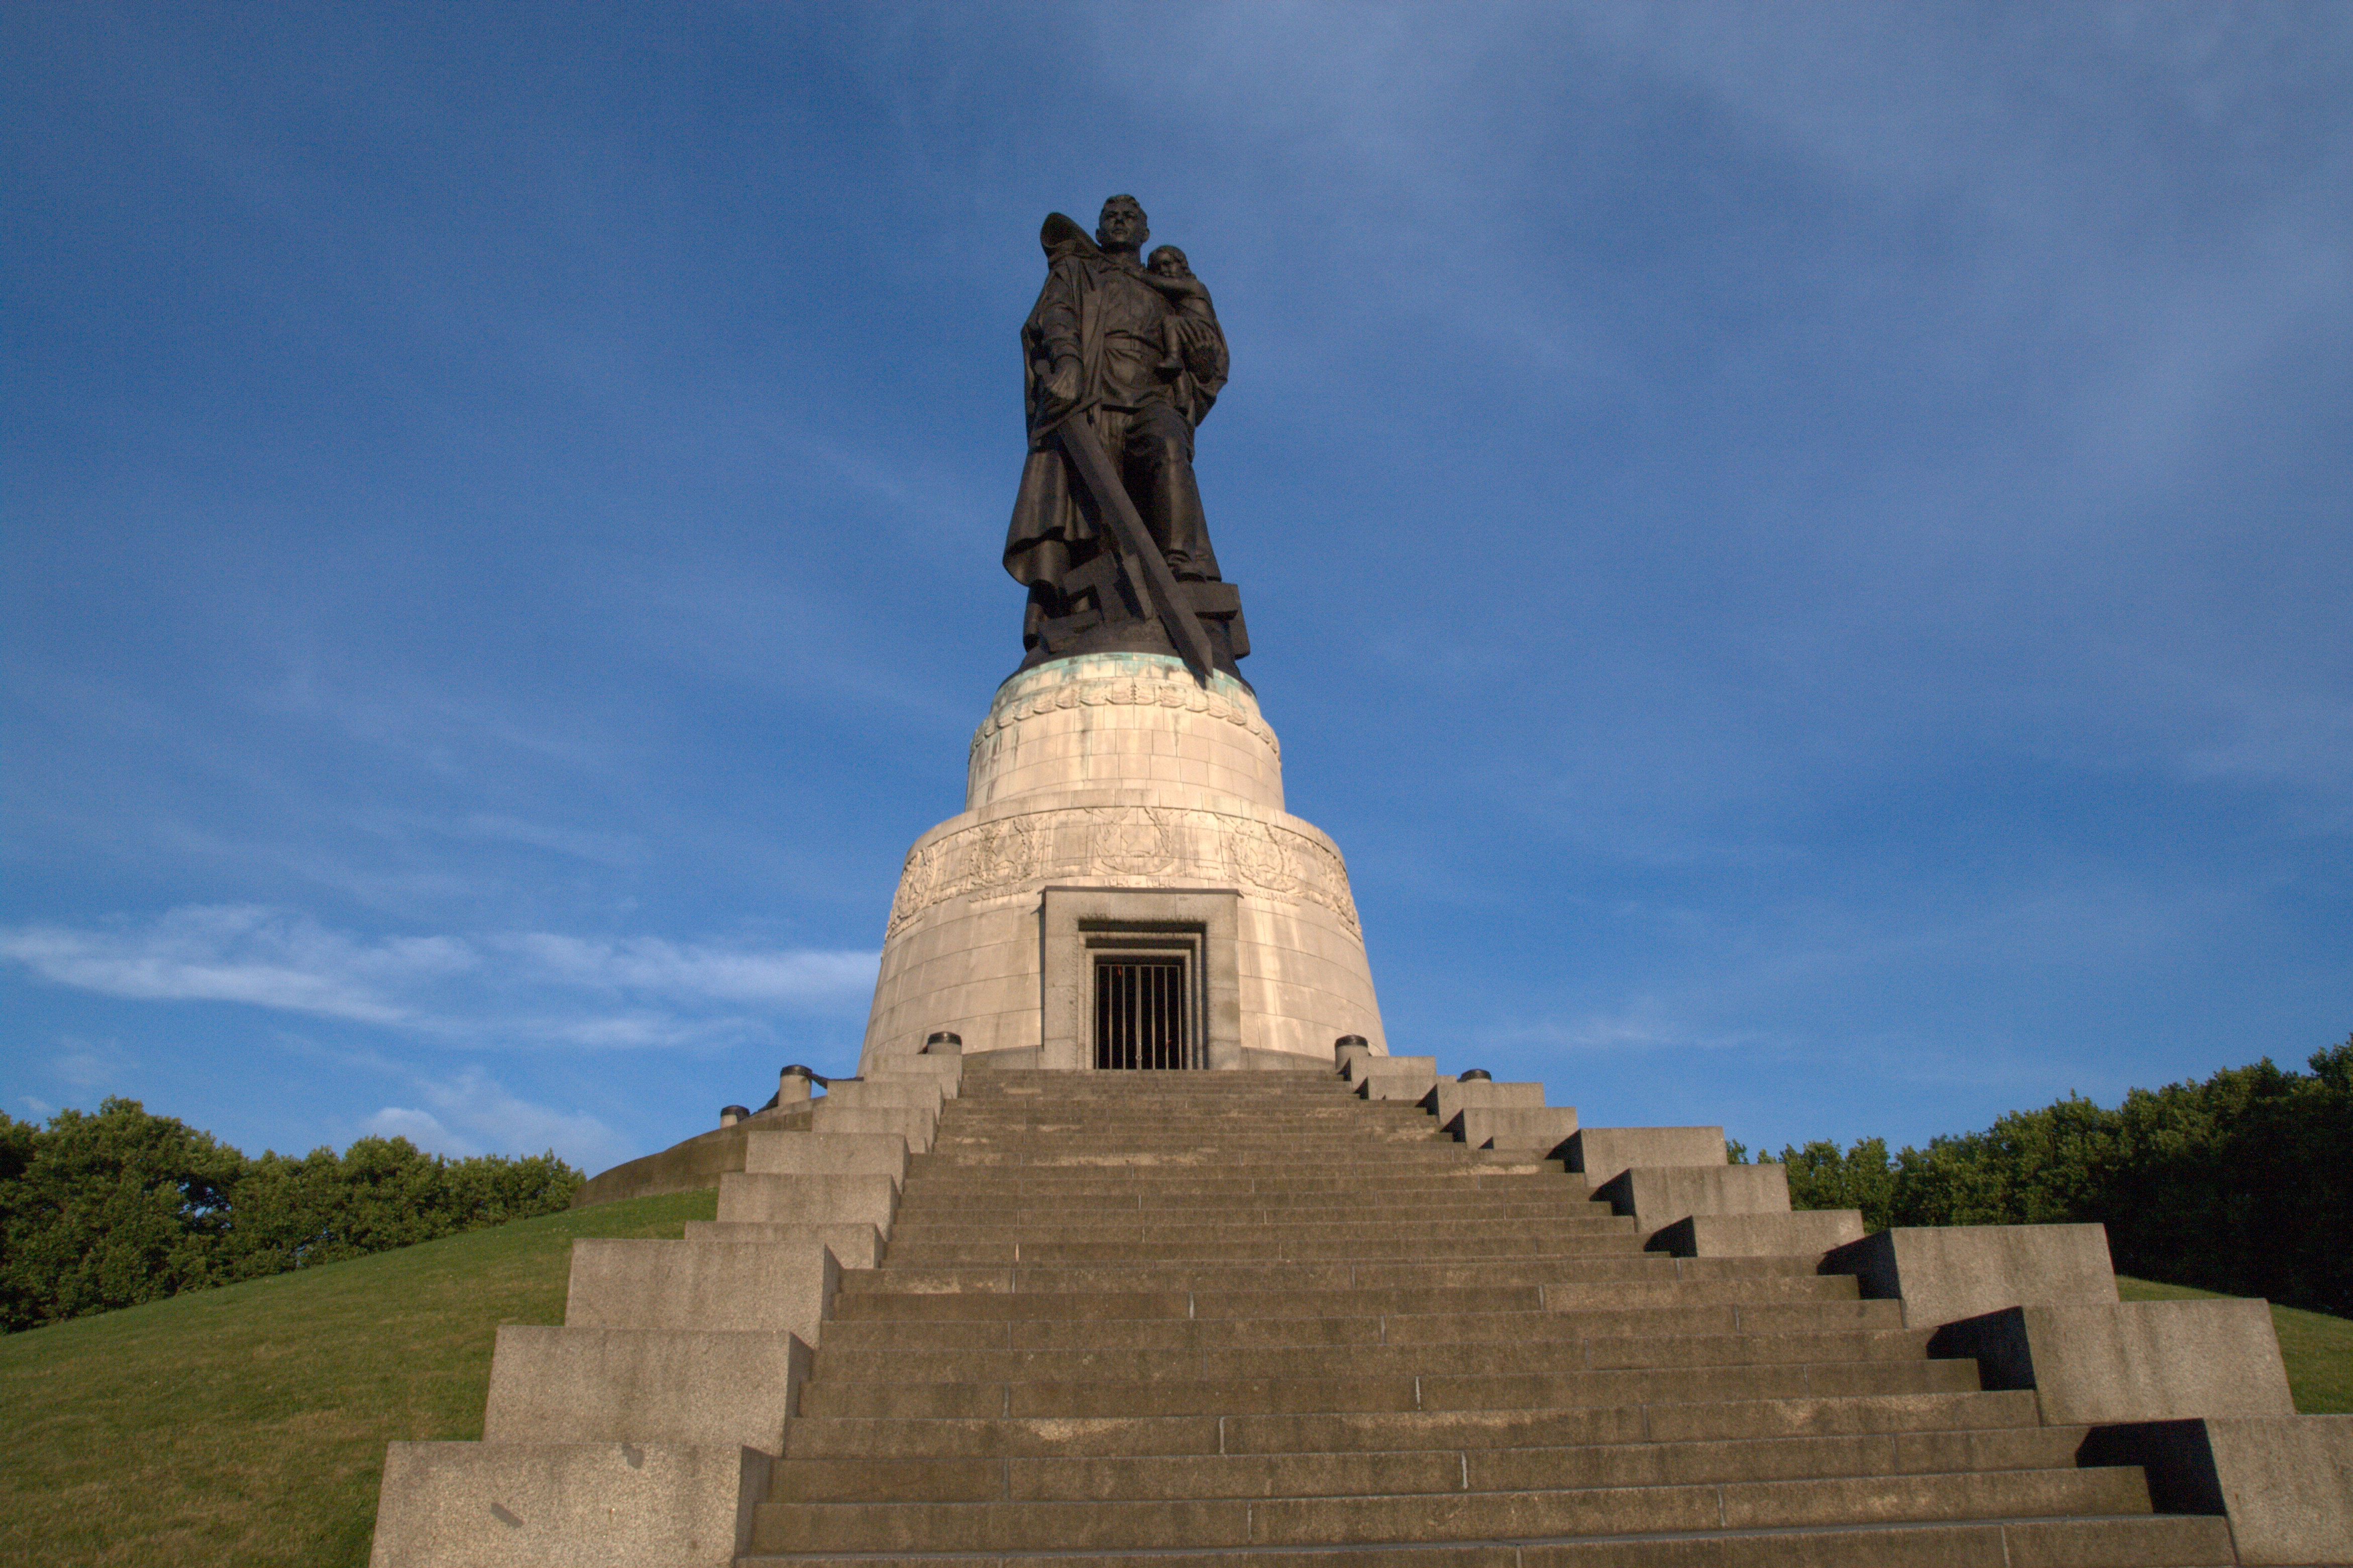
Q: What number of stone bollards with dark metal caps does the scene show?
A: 5